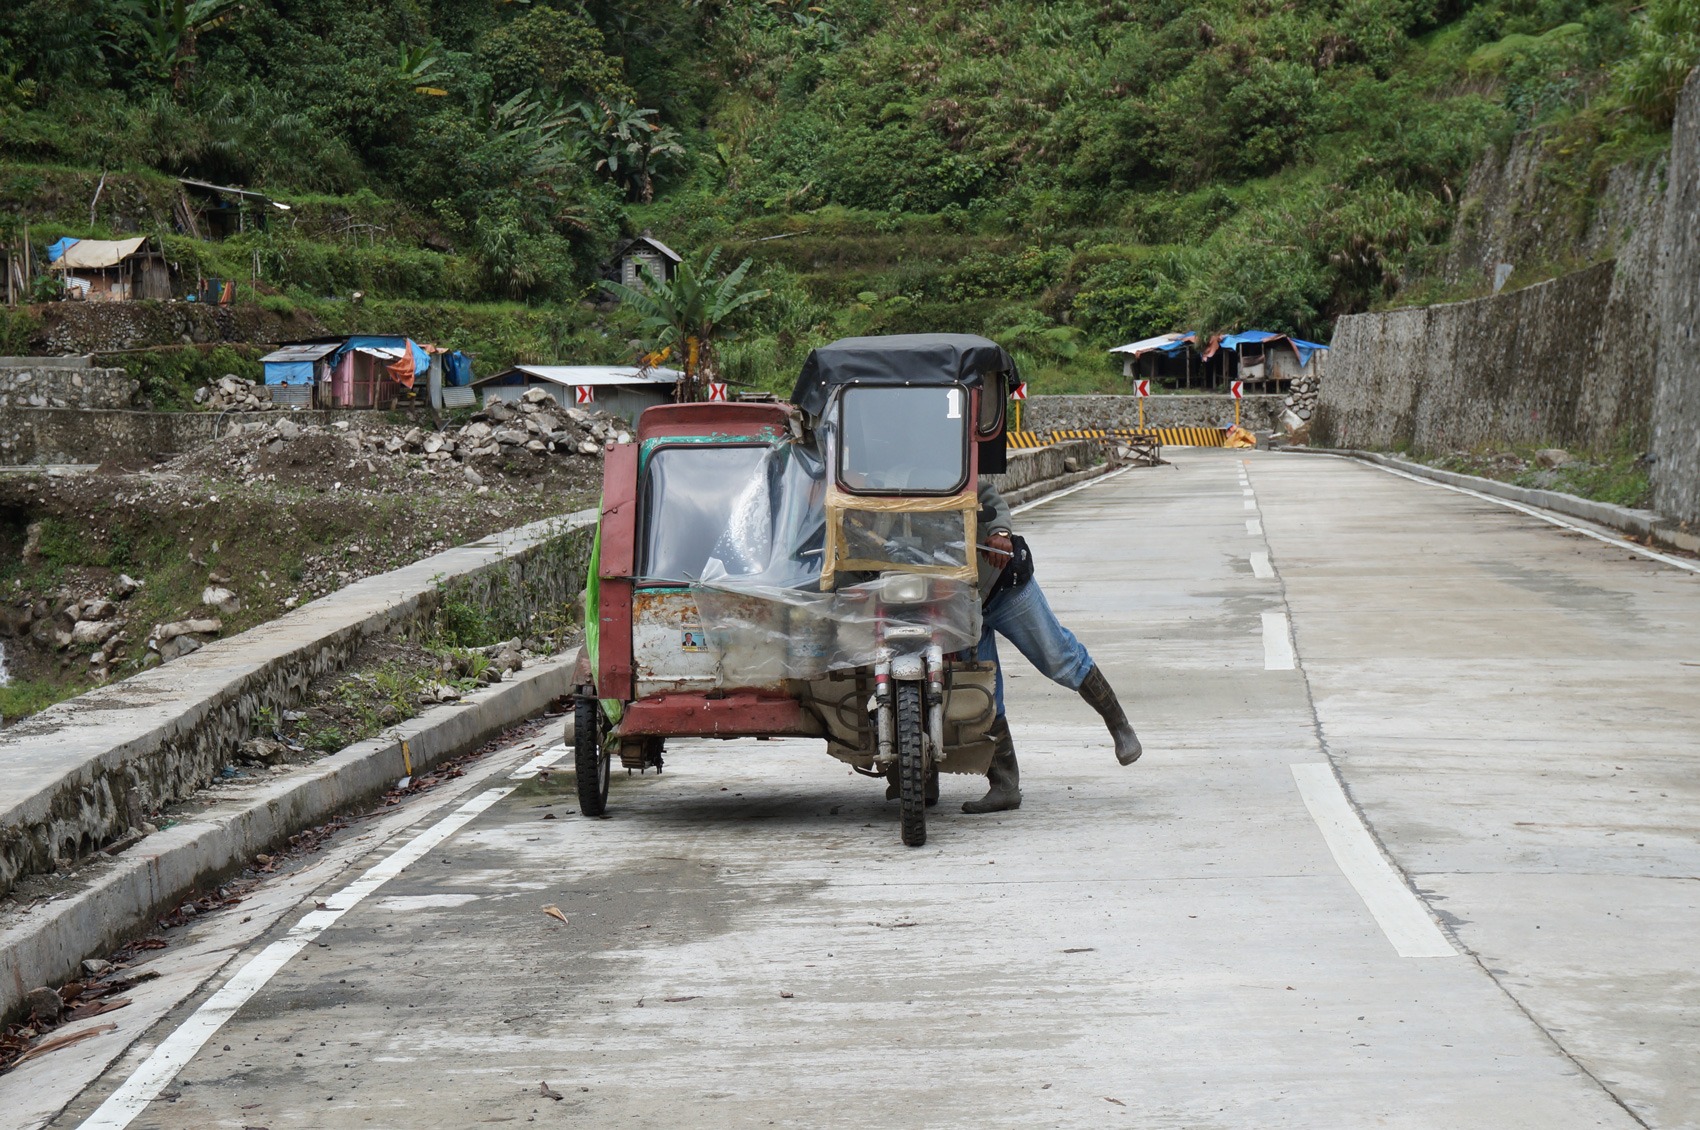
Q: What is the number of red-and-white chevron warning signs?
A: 5